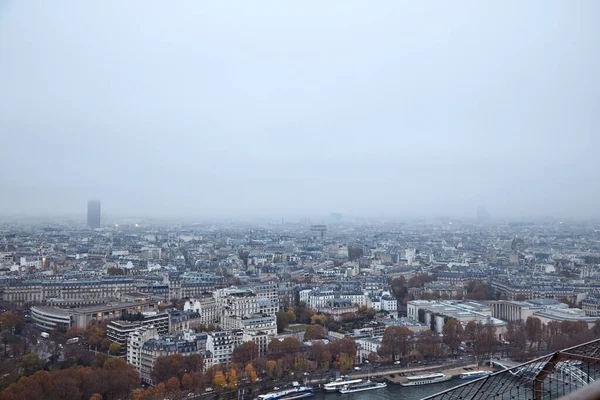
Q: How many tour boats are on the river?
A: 5